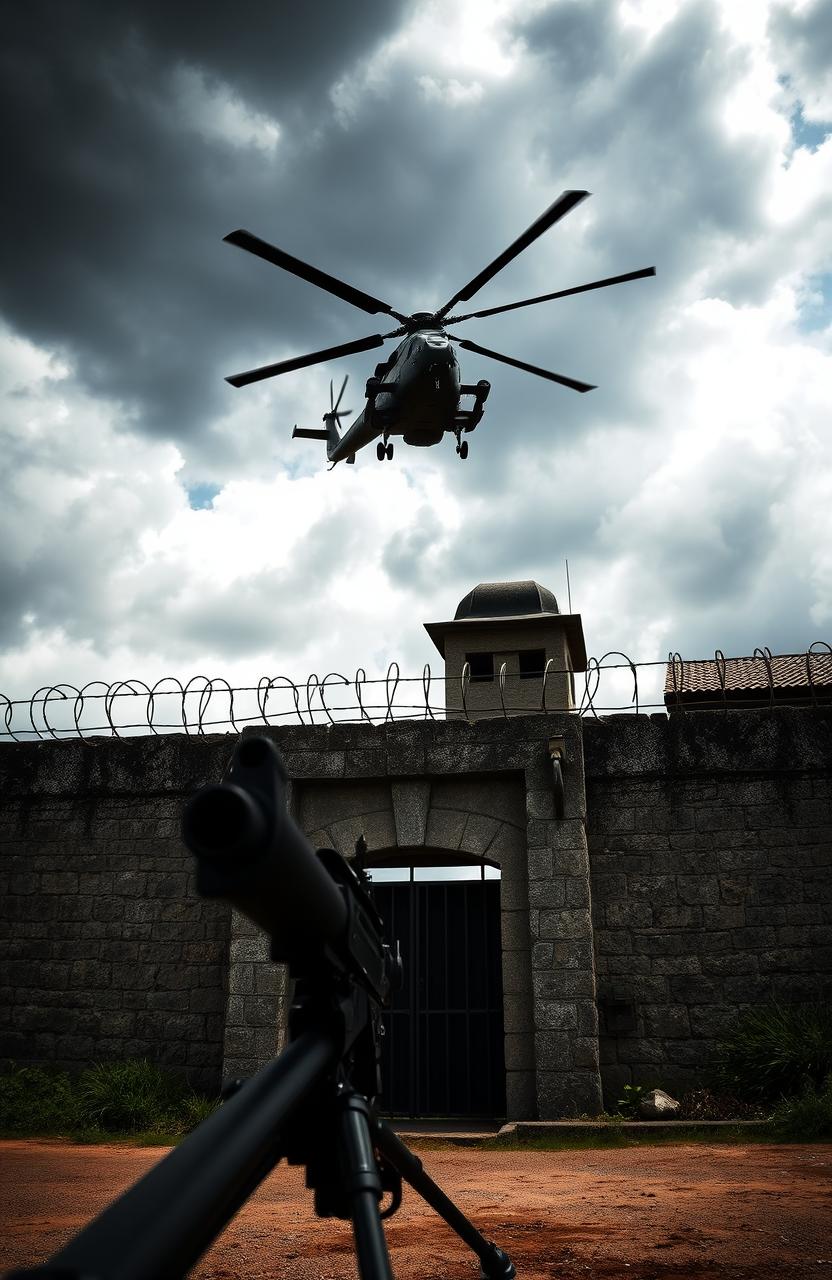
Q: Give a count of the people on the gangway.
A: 0